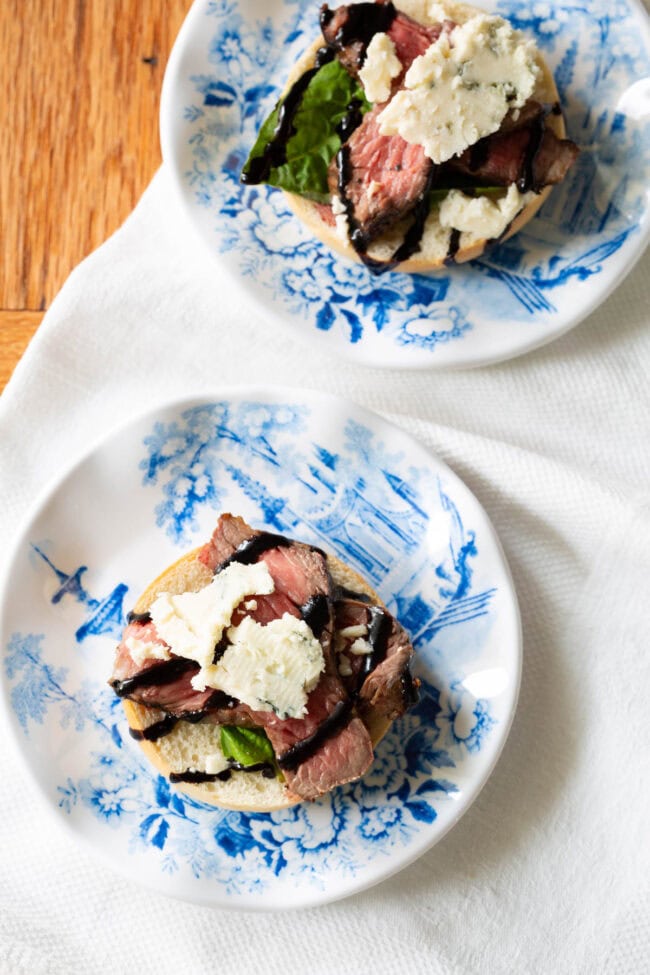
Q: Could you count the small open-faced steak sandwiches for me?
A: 2